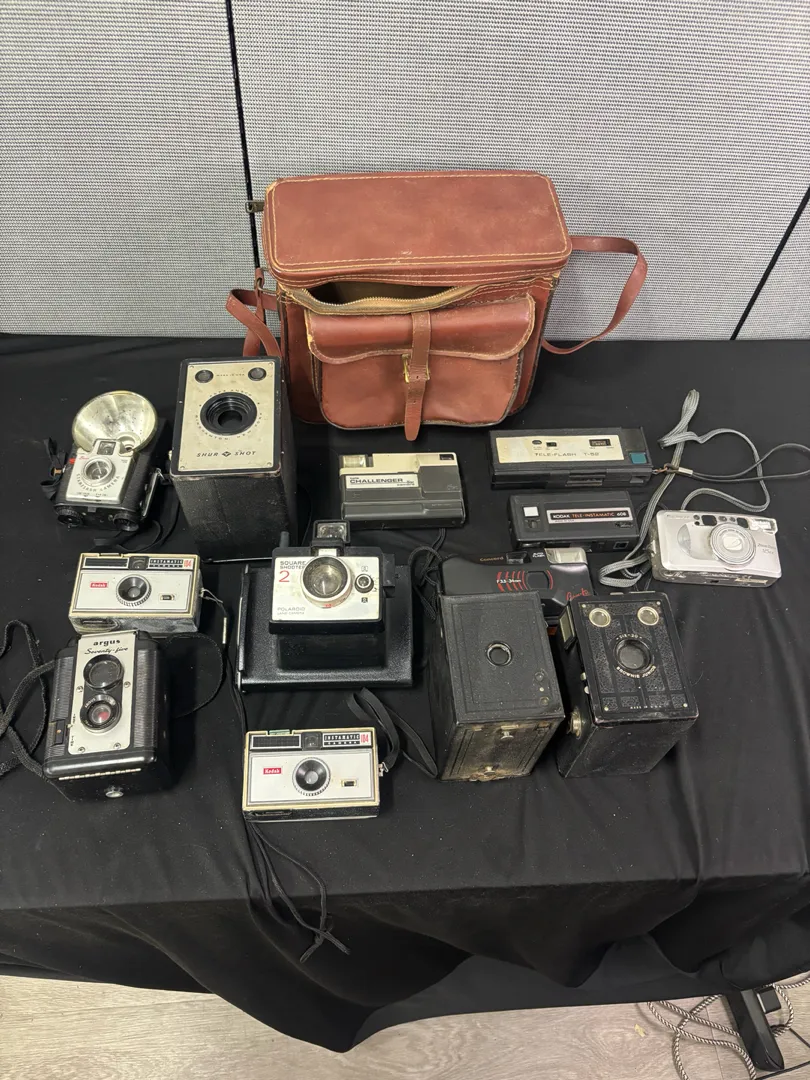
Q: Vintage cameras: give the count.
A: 13